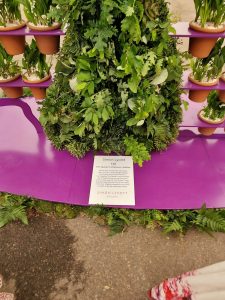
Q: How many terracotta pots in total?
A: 8